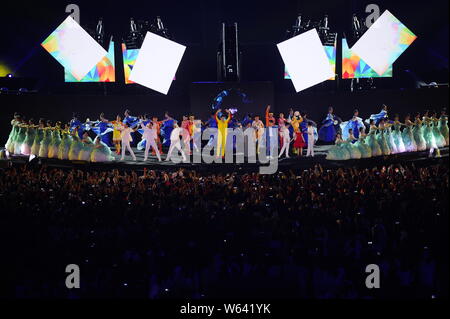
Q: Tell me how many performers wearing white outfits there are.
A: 5